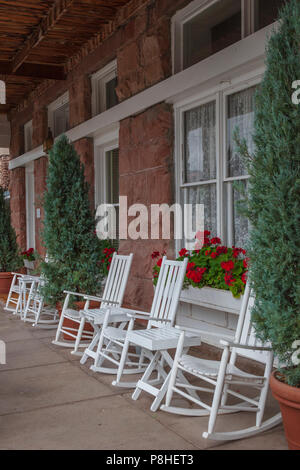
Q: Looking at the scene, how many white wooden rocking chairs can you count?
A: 5